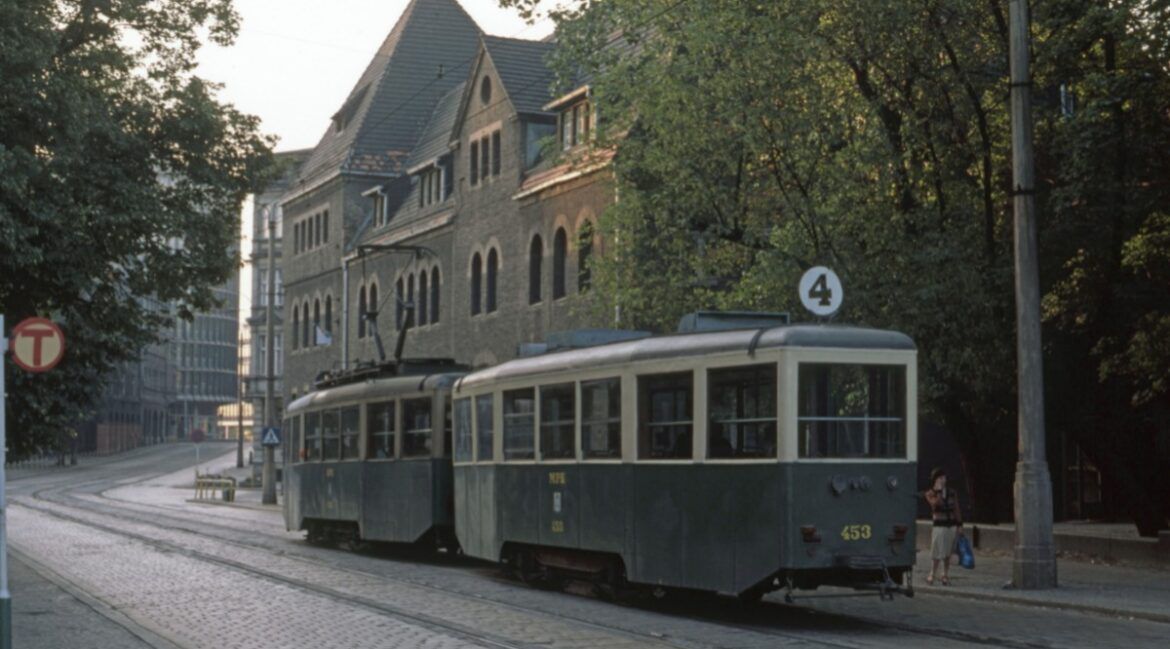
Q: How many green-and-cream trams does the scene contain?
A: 2